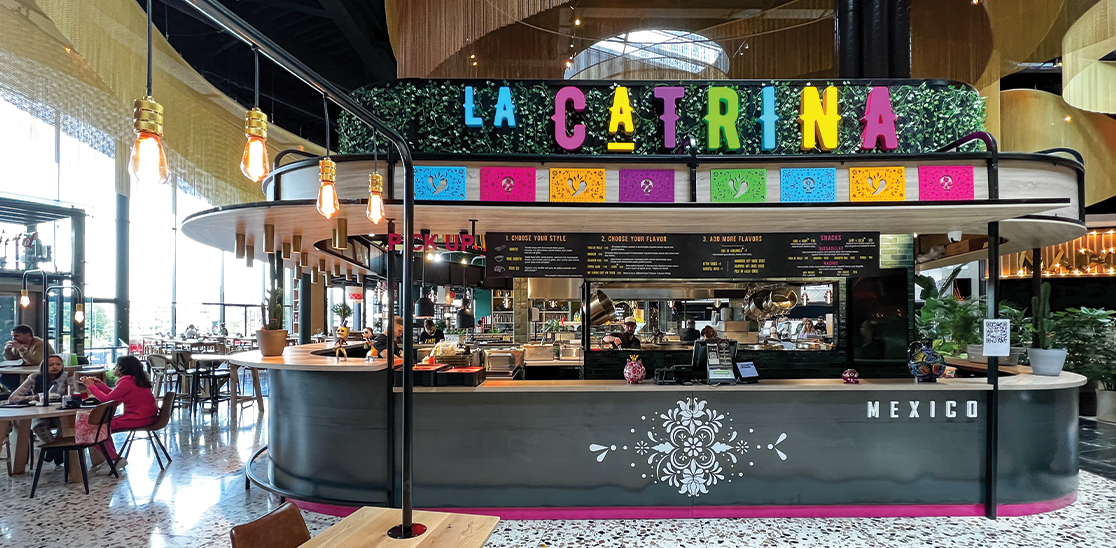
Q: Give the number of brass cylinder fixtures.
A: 15